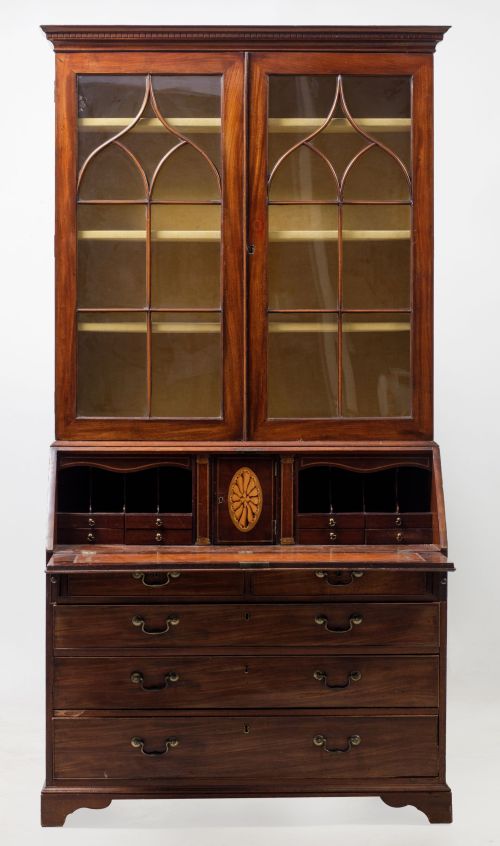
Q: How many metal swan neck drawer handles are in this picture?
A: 8